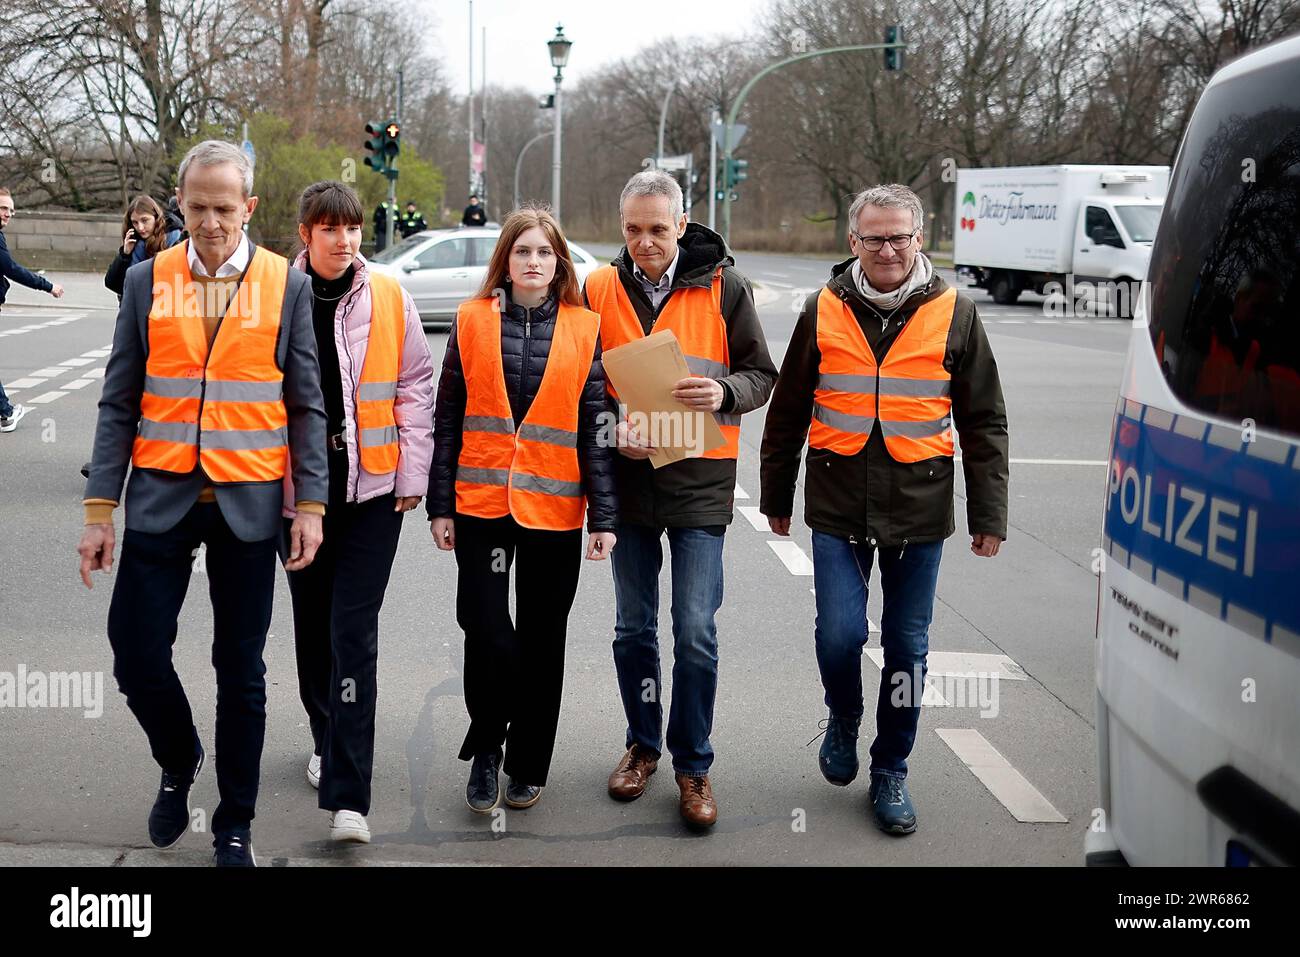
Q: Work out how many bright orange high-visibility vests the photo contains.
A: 5